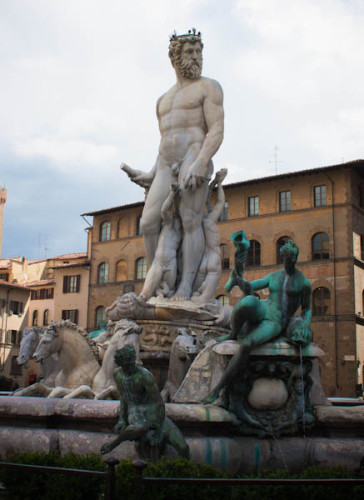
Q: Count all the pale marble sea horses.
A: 4